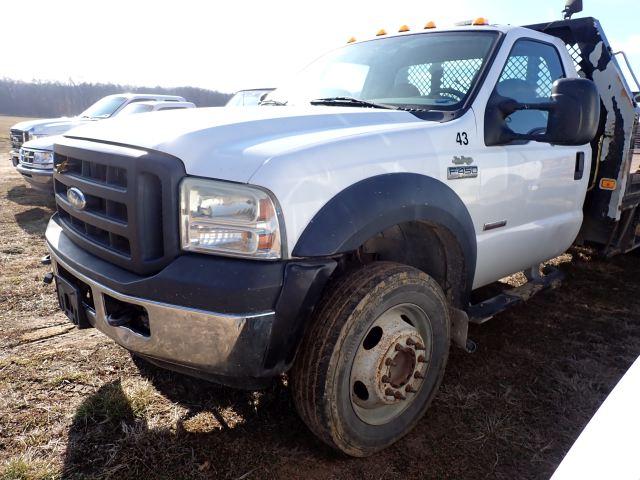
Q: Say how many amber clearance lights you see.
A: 5